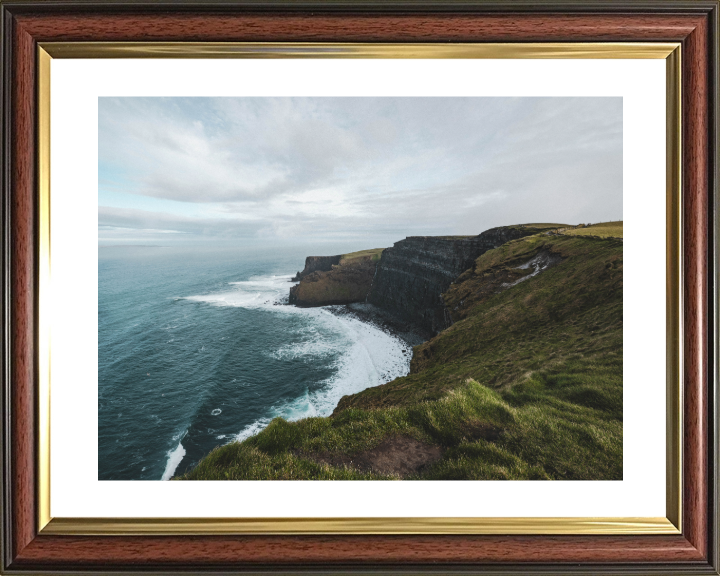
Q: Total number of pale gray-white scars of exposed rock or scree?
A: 1